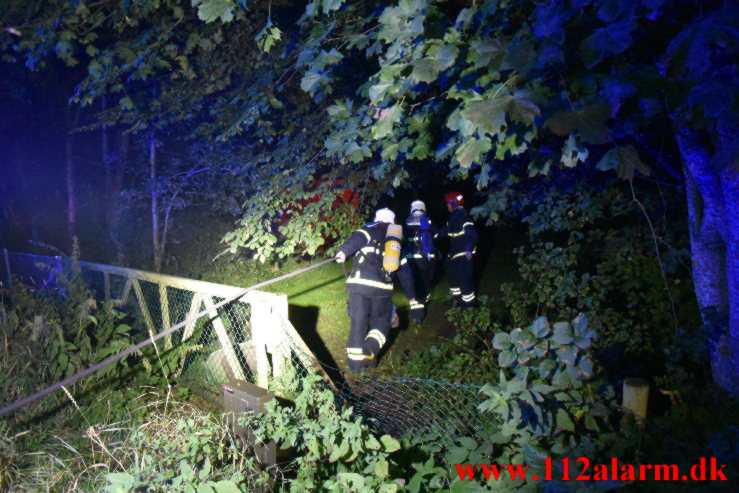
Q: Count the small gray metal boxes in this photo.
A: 1